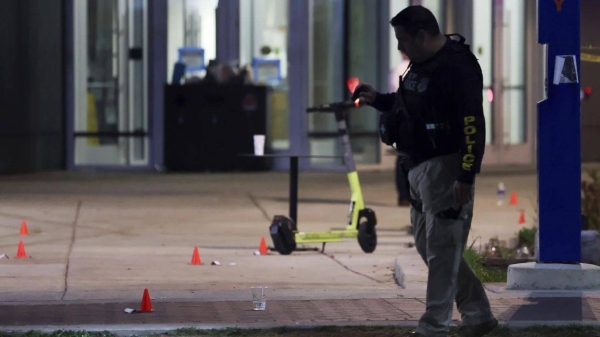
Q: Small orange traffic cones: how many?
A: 7